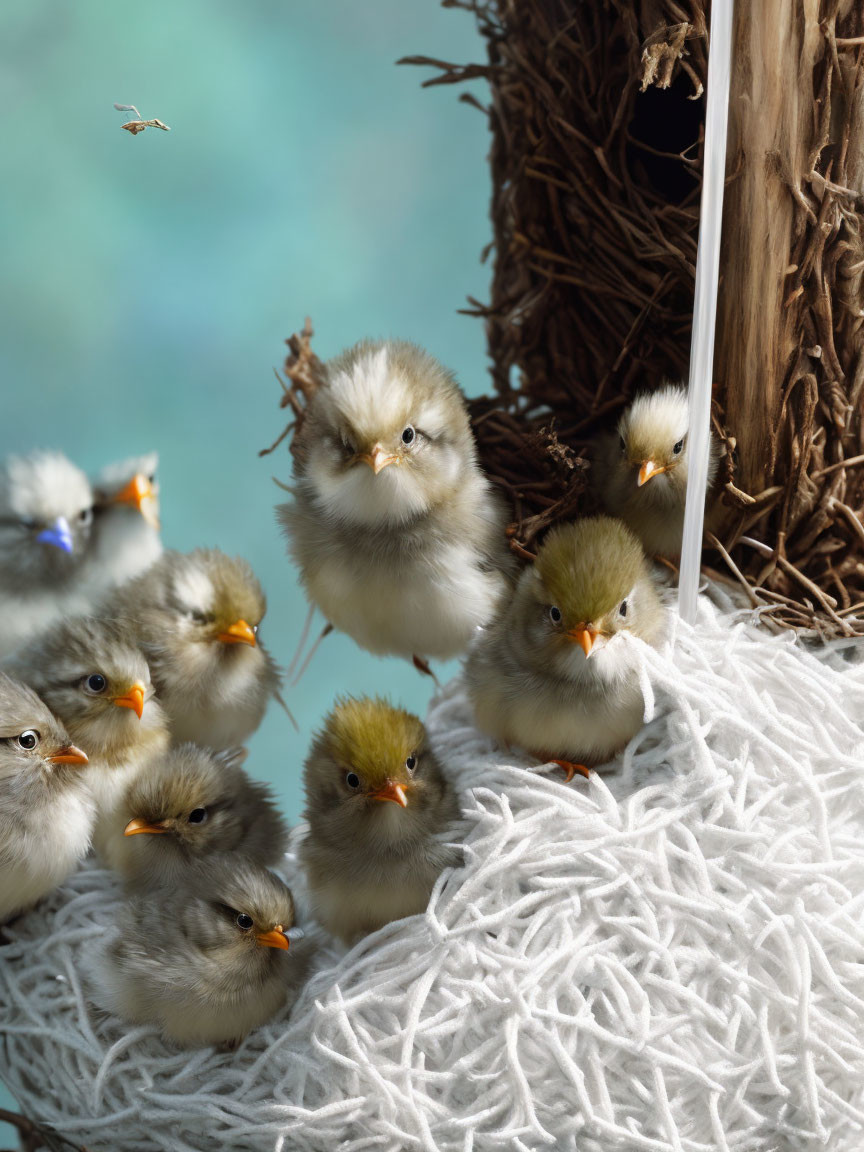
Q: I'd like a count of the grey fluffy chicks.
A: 11